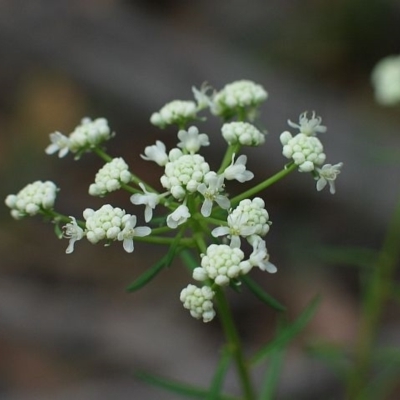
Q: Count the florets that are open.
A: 14